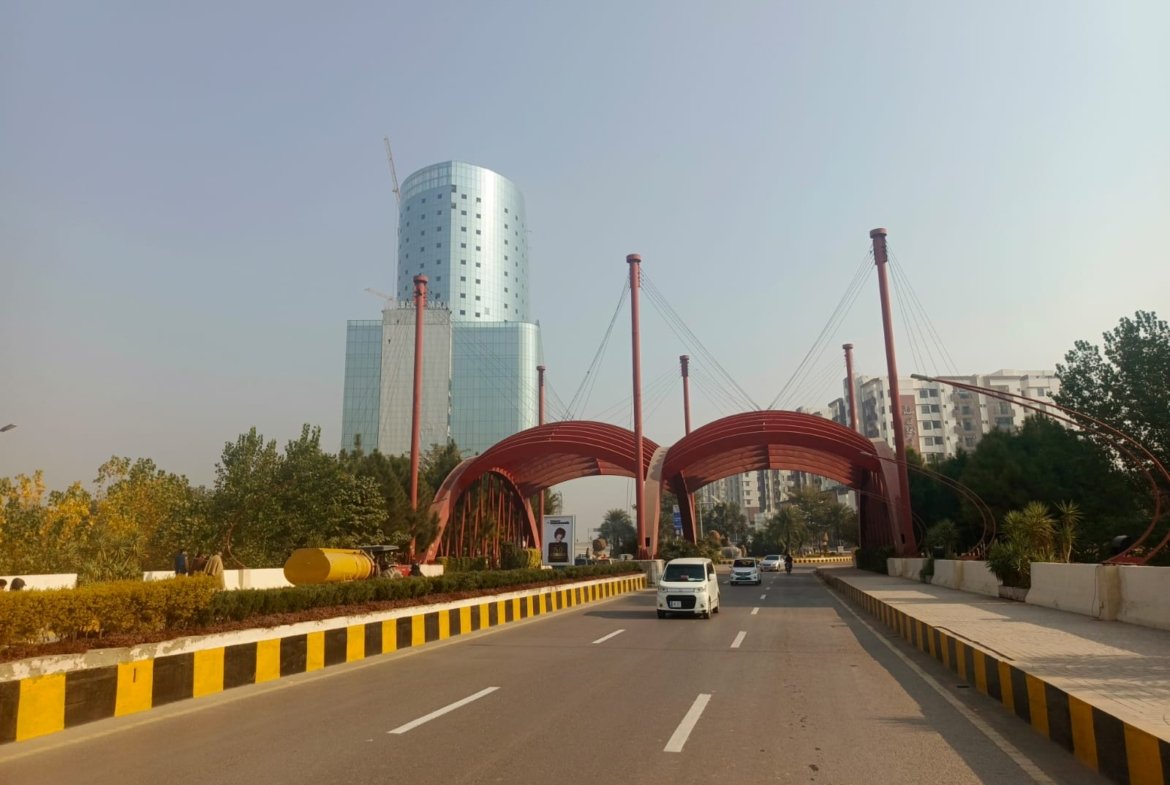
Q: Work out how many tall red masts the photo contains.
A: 6